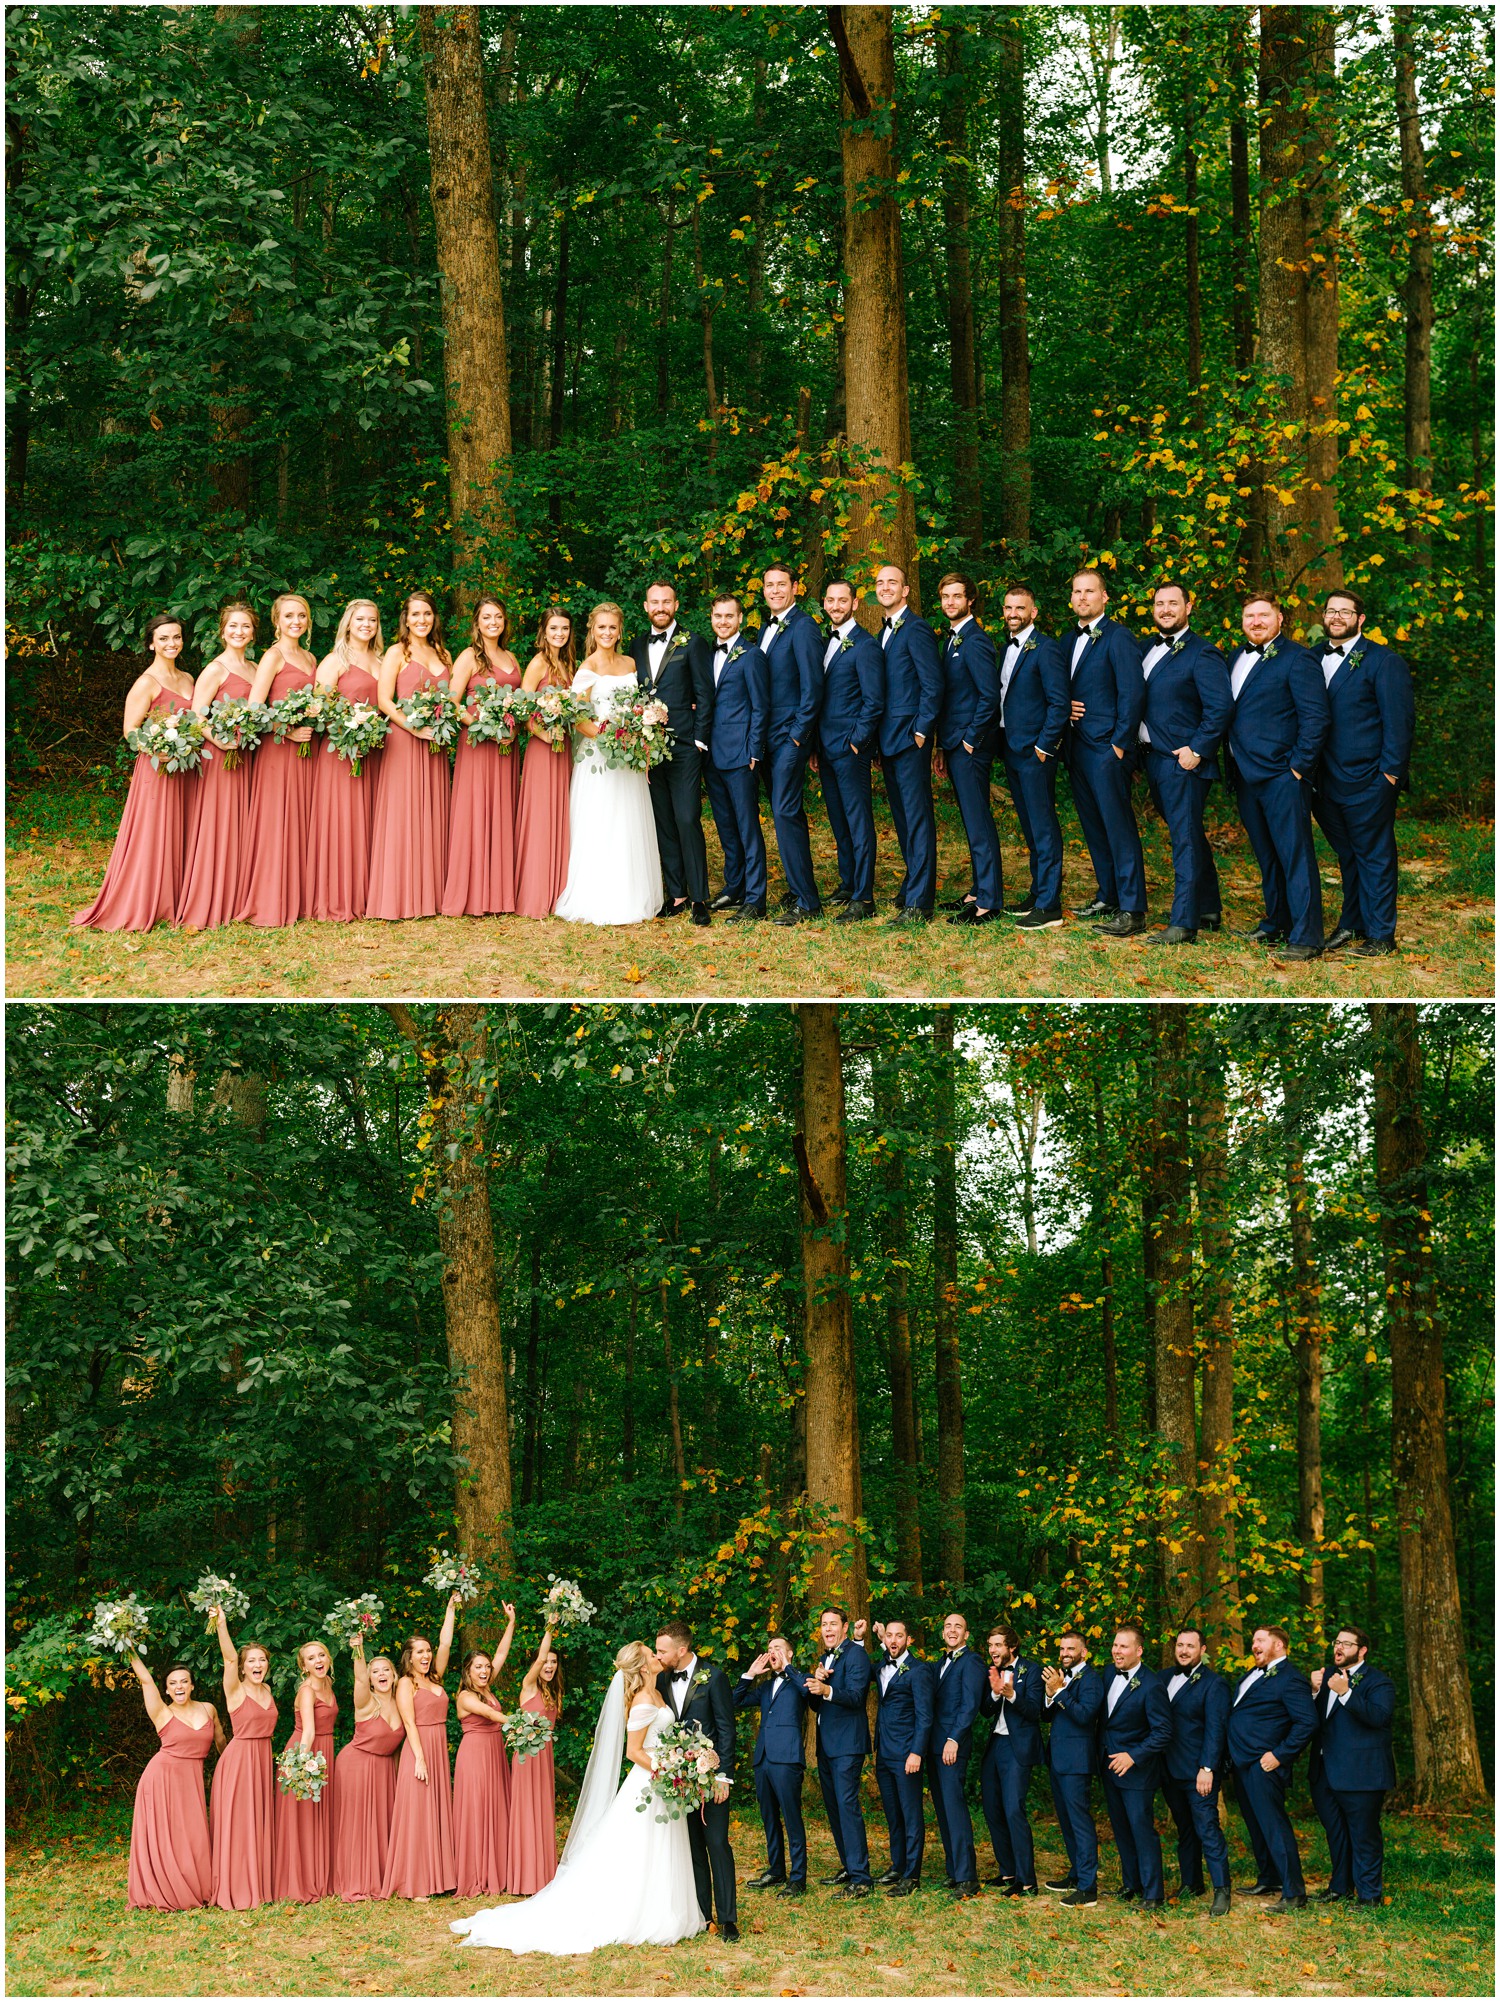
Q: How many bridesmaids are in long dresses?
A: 7